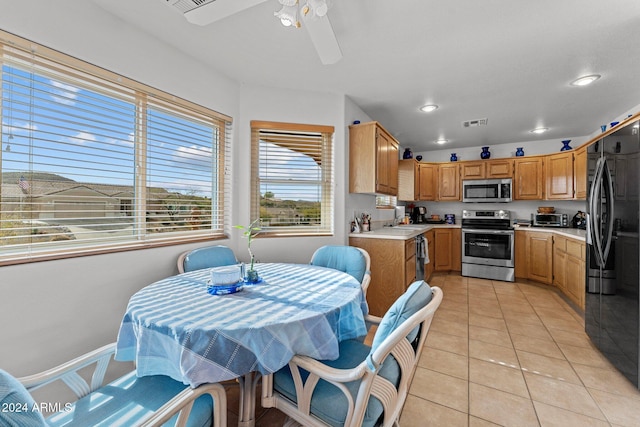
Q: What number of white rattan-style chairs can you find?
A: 4